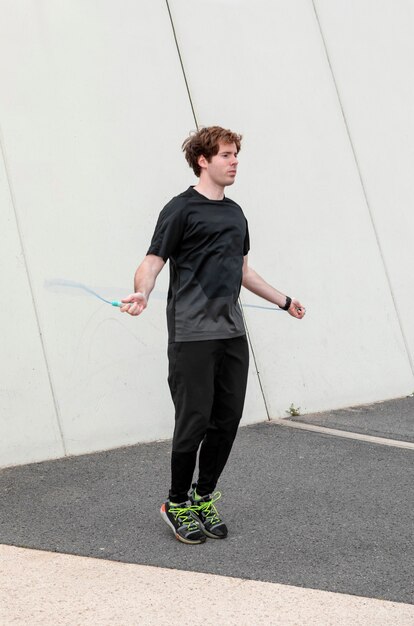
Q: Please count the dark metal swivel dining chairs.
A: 0